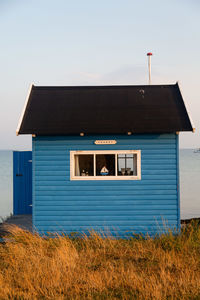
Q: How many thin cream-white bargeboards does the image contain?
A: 2